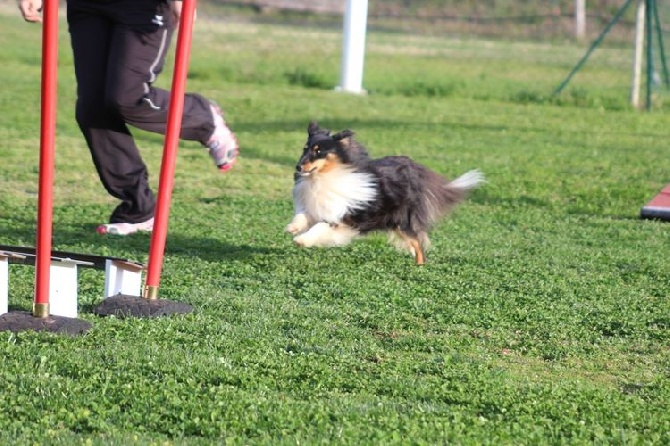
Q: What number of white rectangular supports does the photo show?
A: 3